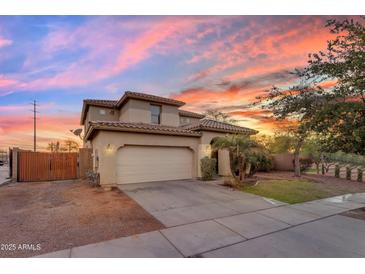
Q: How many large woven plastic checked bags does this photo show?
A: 0